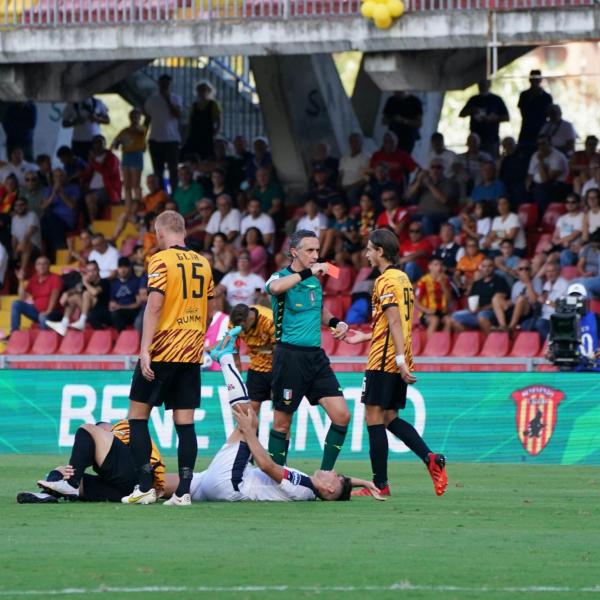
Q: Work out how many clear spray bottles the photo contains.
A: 0